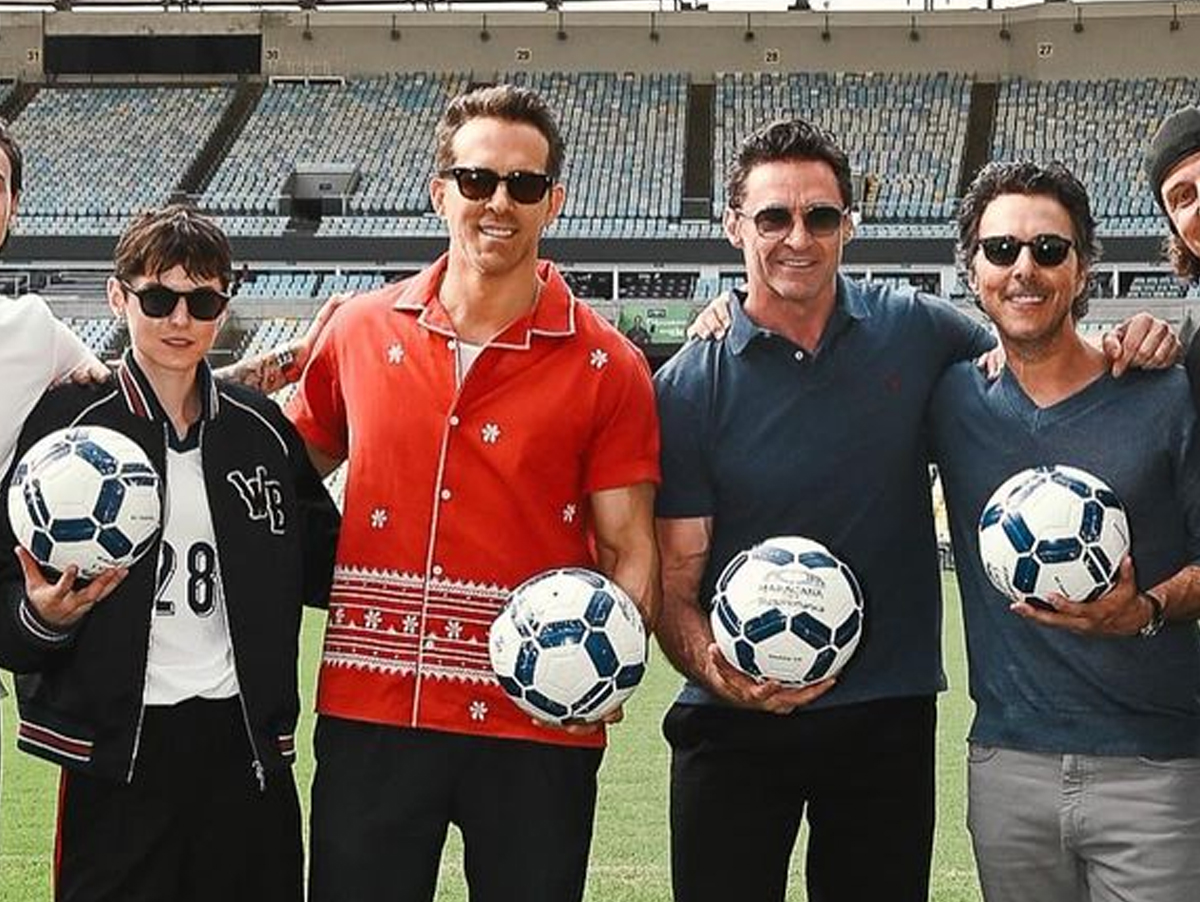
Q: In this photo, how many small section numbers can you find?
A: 5